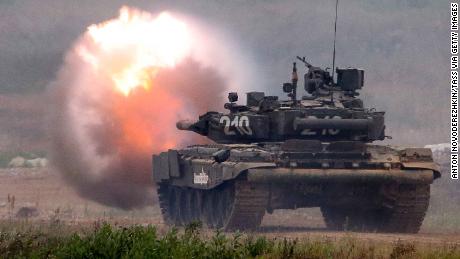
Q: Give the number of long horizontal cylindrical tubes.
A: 2